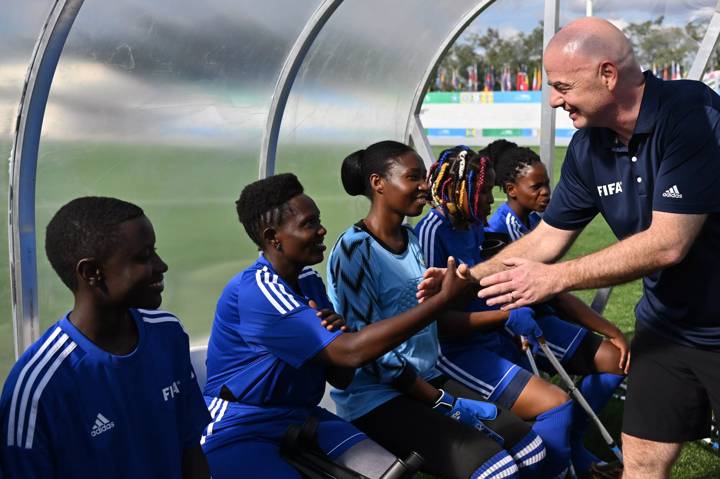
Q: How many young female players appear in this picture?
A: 5